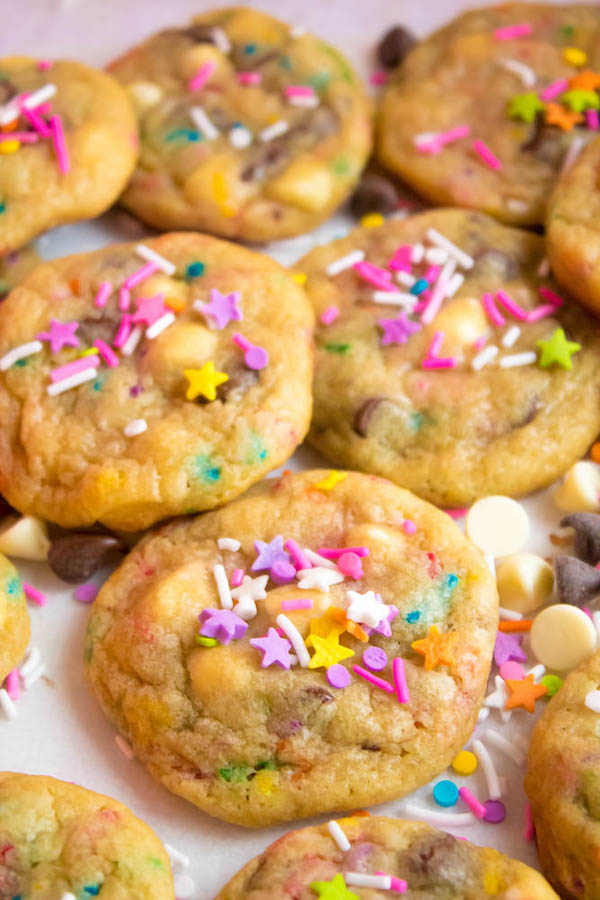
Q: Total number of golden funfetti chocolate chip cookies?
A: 11